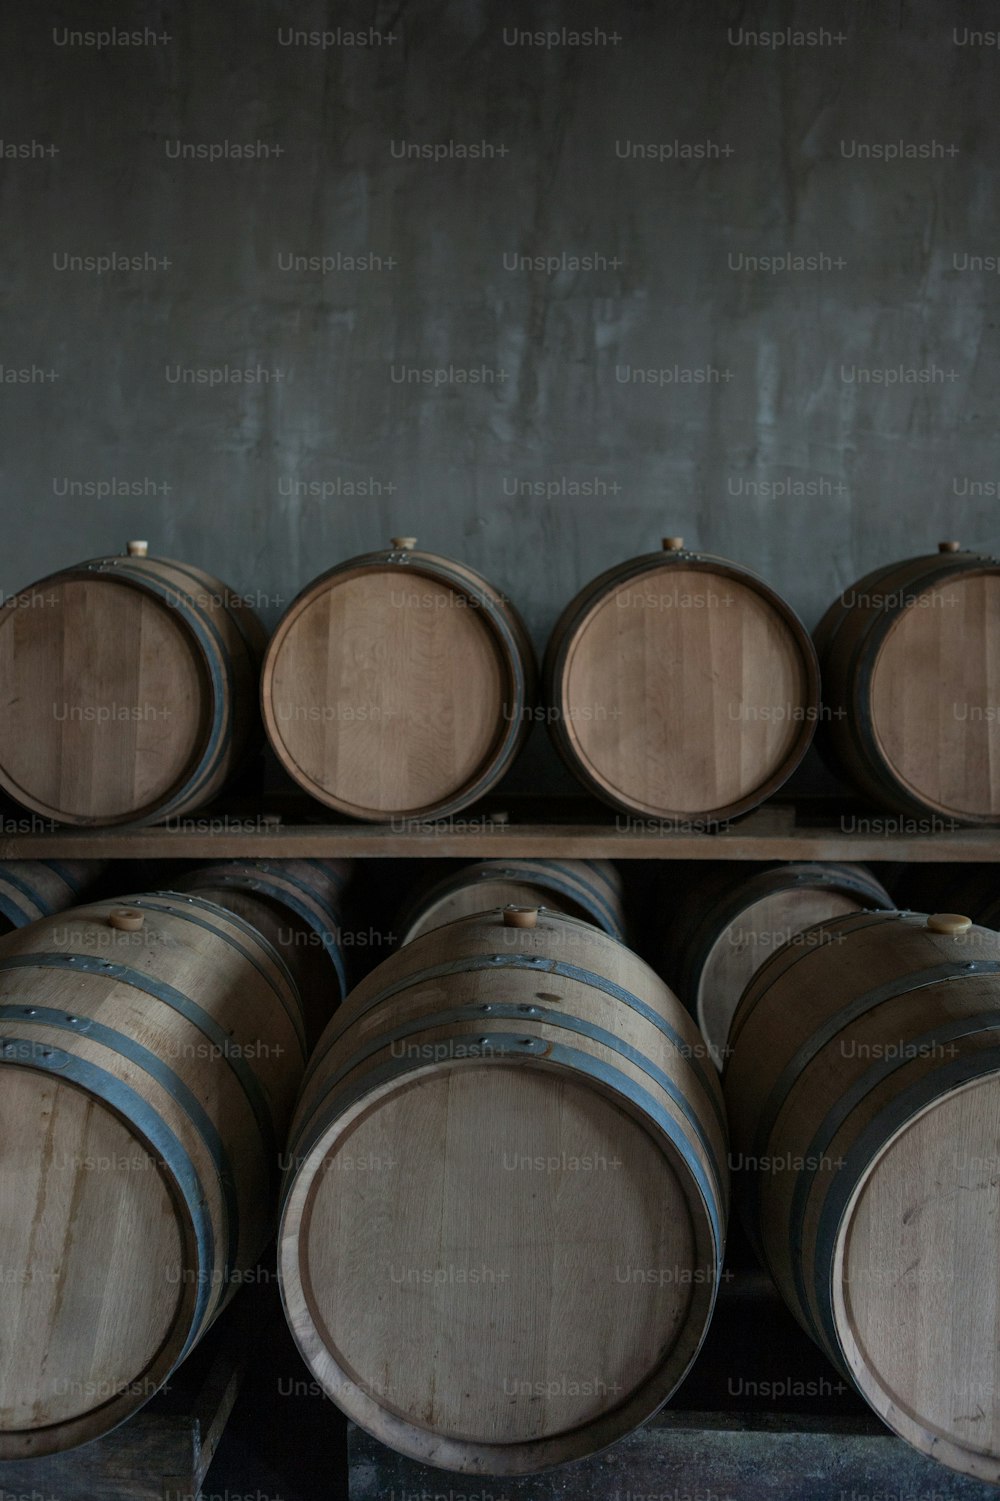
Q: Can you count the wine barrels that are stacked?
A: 11